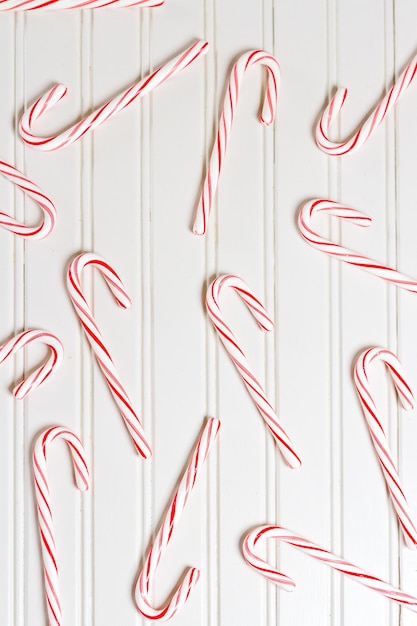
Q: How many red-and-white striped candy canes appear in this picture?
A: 13